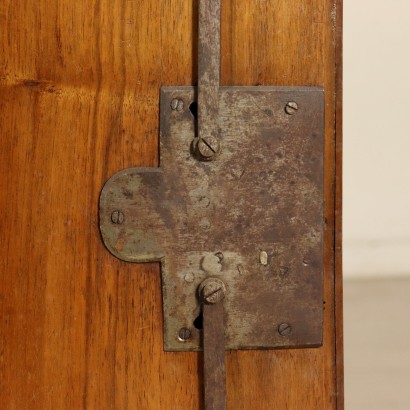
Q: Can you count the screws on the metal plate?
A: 7